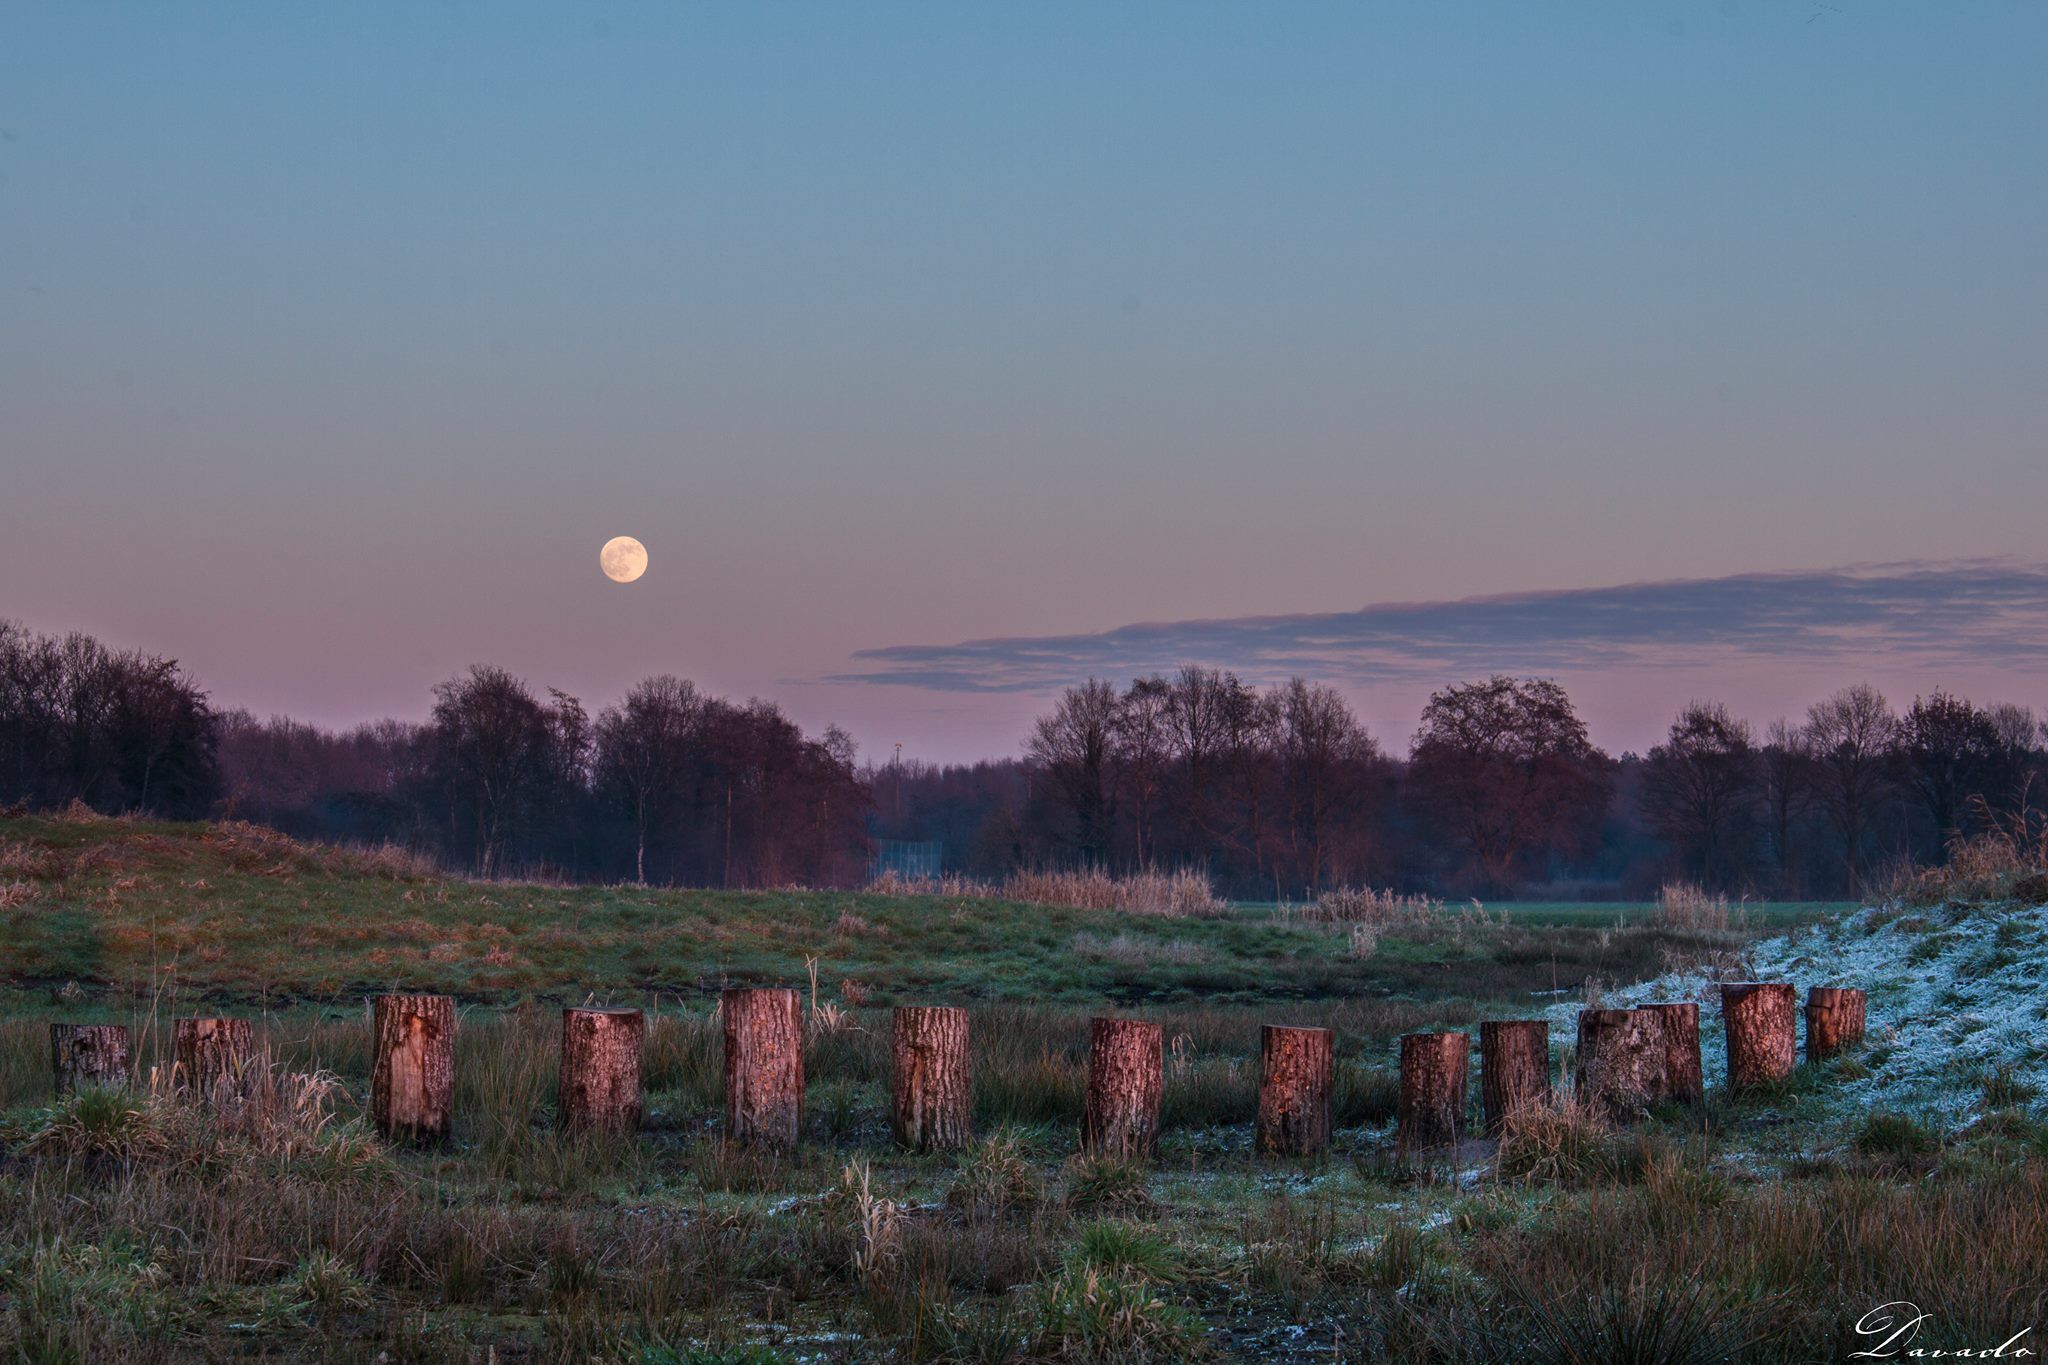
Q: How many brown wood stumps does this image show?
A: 14